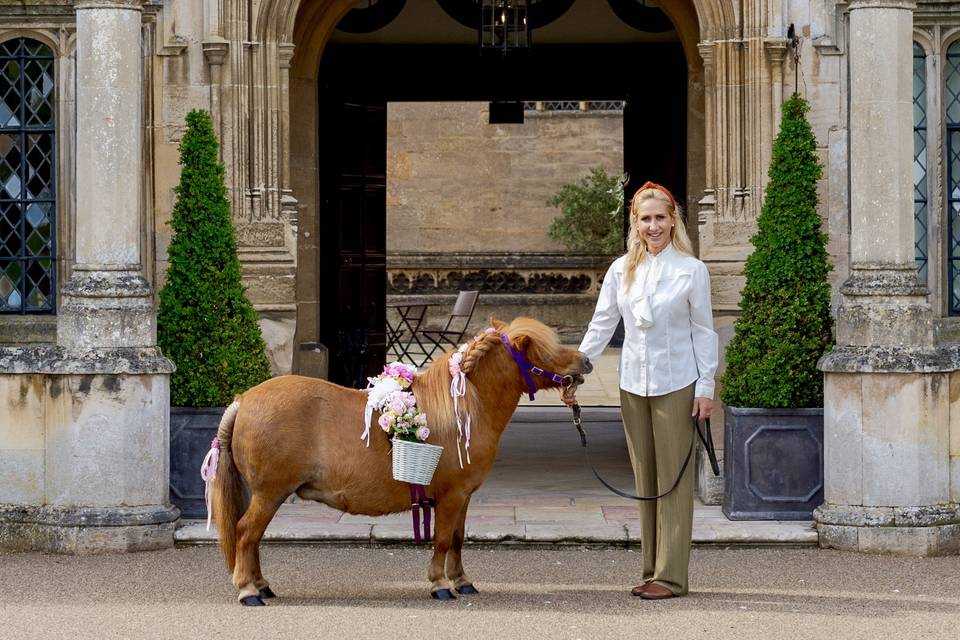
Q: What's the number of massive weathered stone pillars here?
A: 2